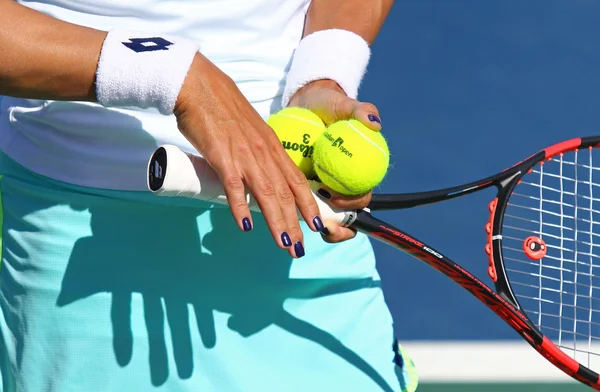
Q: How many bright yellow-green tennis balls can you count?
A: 2